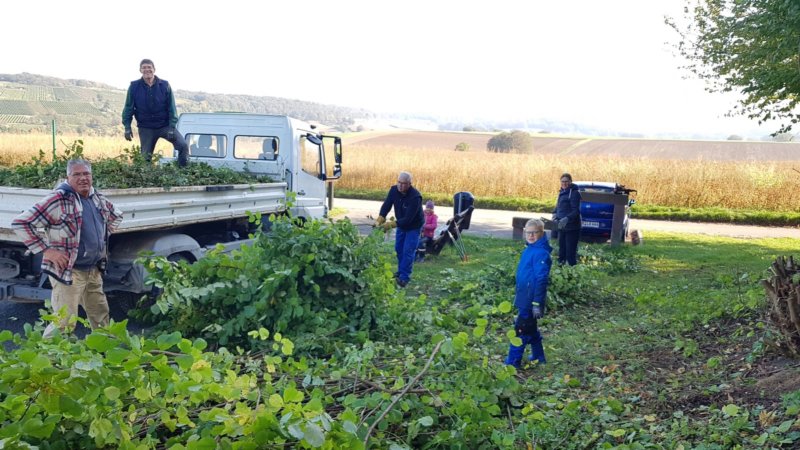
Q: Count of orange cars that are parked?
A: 0